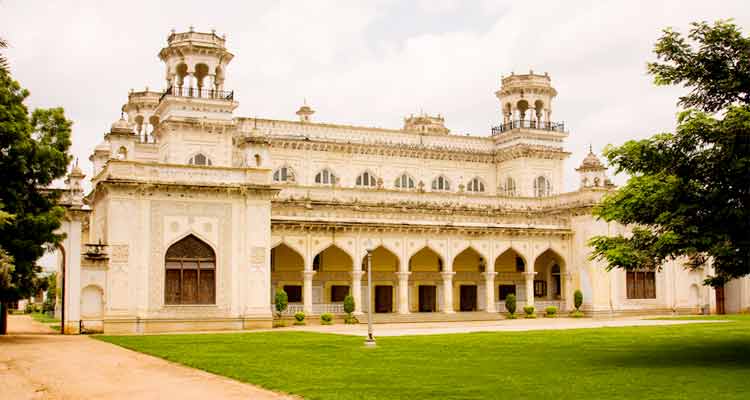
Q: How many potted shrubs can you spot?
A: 8